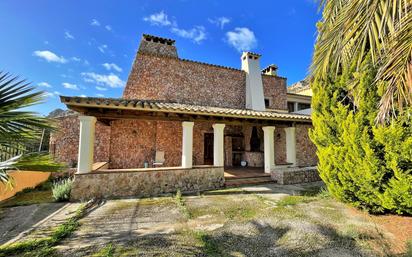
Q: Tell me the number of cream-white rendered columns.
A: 5